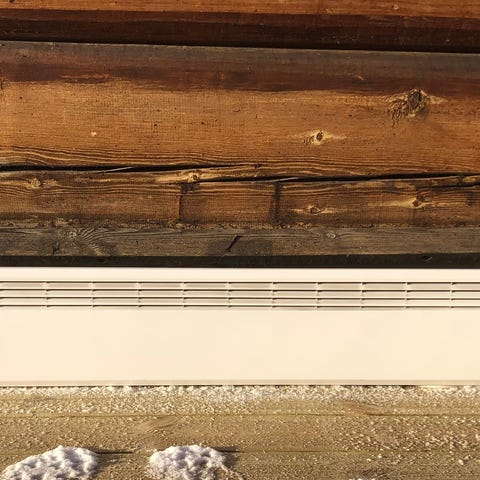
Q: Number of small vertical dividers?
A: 10